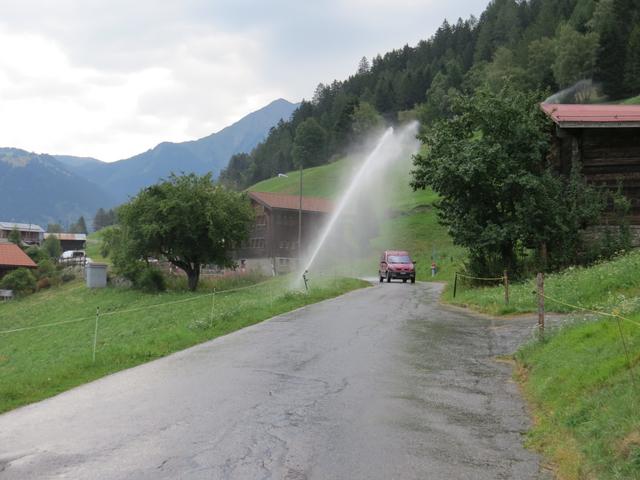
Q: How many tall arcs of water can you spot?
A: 1